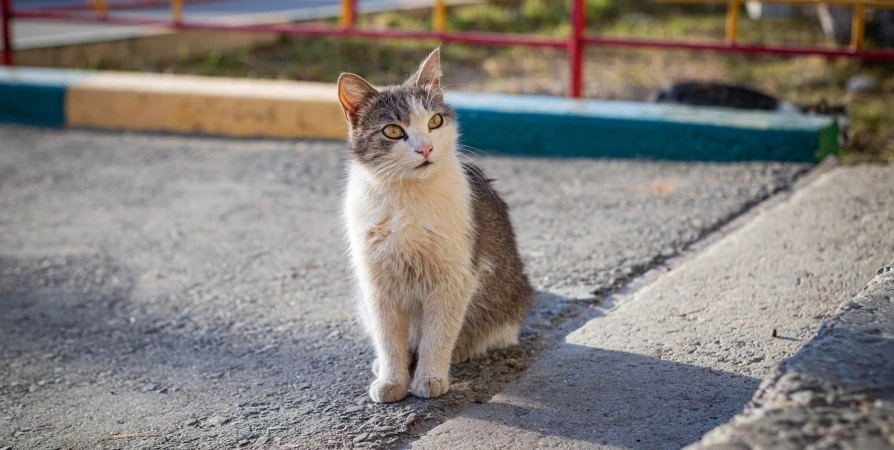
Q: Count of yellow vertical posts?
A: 6